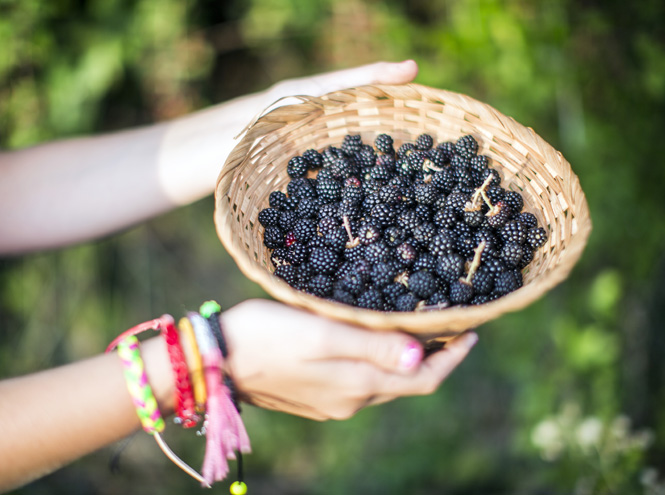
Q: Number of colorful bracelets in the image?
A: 5